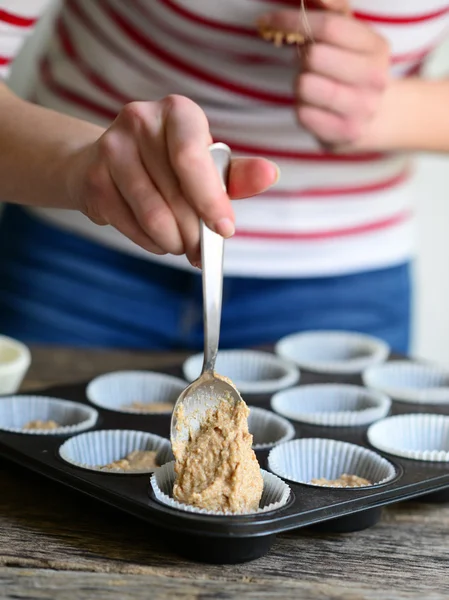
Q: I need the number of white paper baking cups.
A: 11